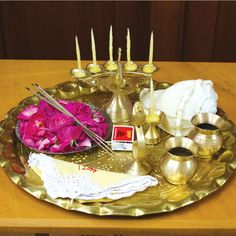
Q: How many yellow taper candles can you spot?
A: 6